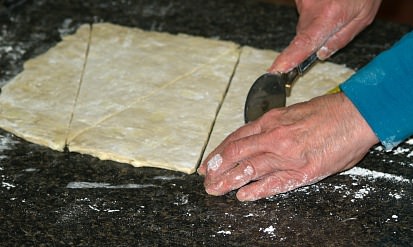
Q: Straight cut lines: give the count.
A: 3